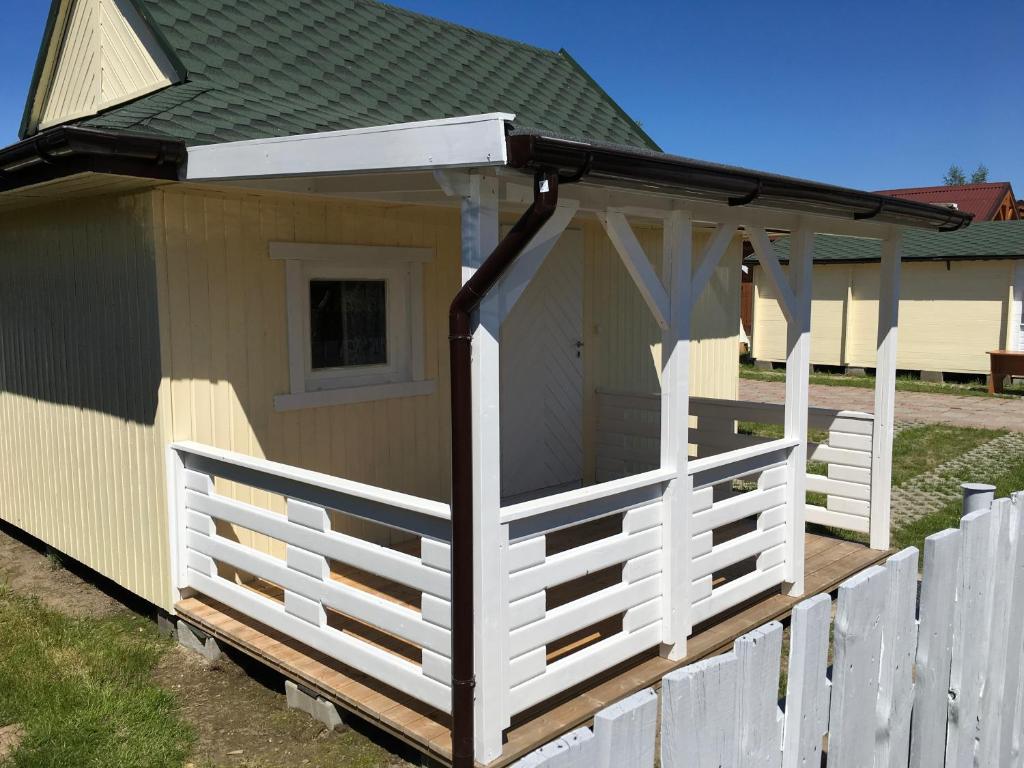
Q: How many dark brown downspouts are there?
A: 1